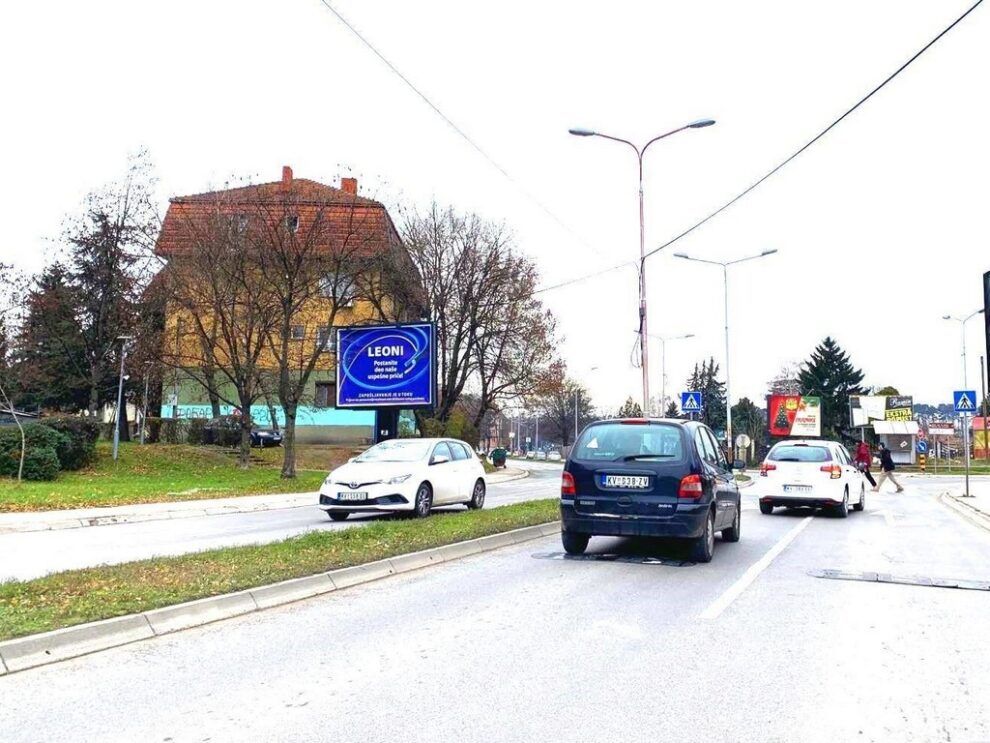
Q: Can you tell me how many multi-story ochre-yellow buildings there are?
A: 1